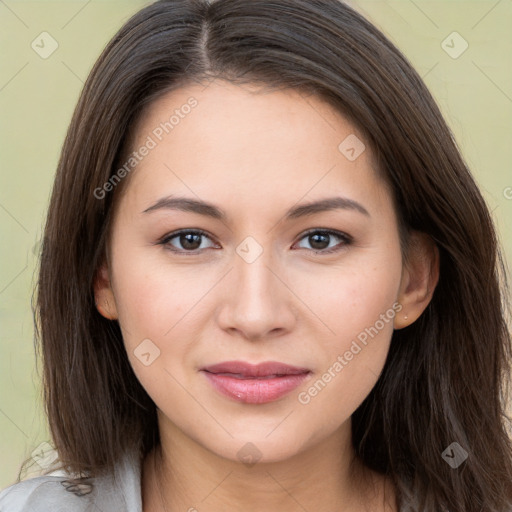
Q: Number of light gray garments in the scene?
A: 1